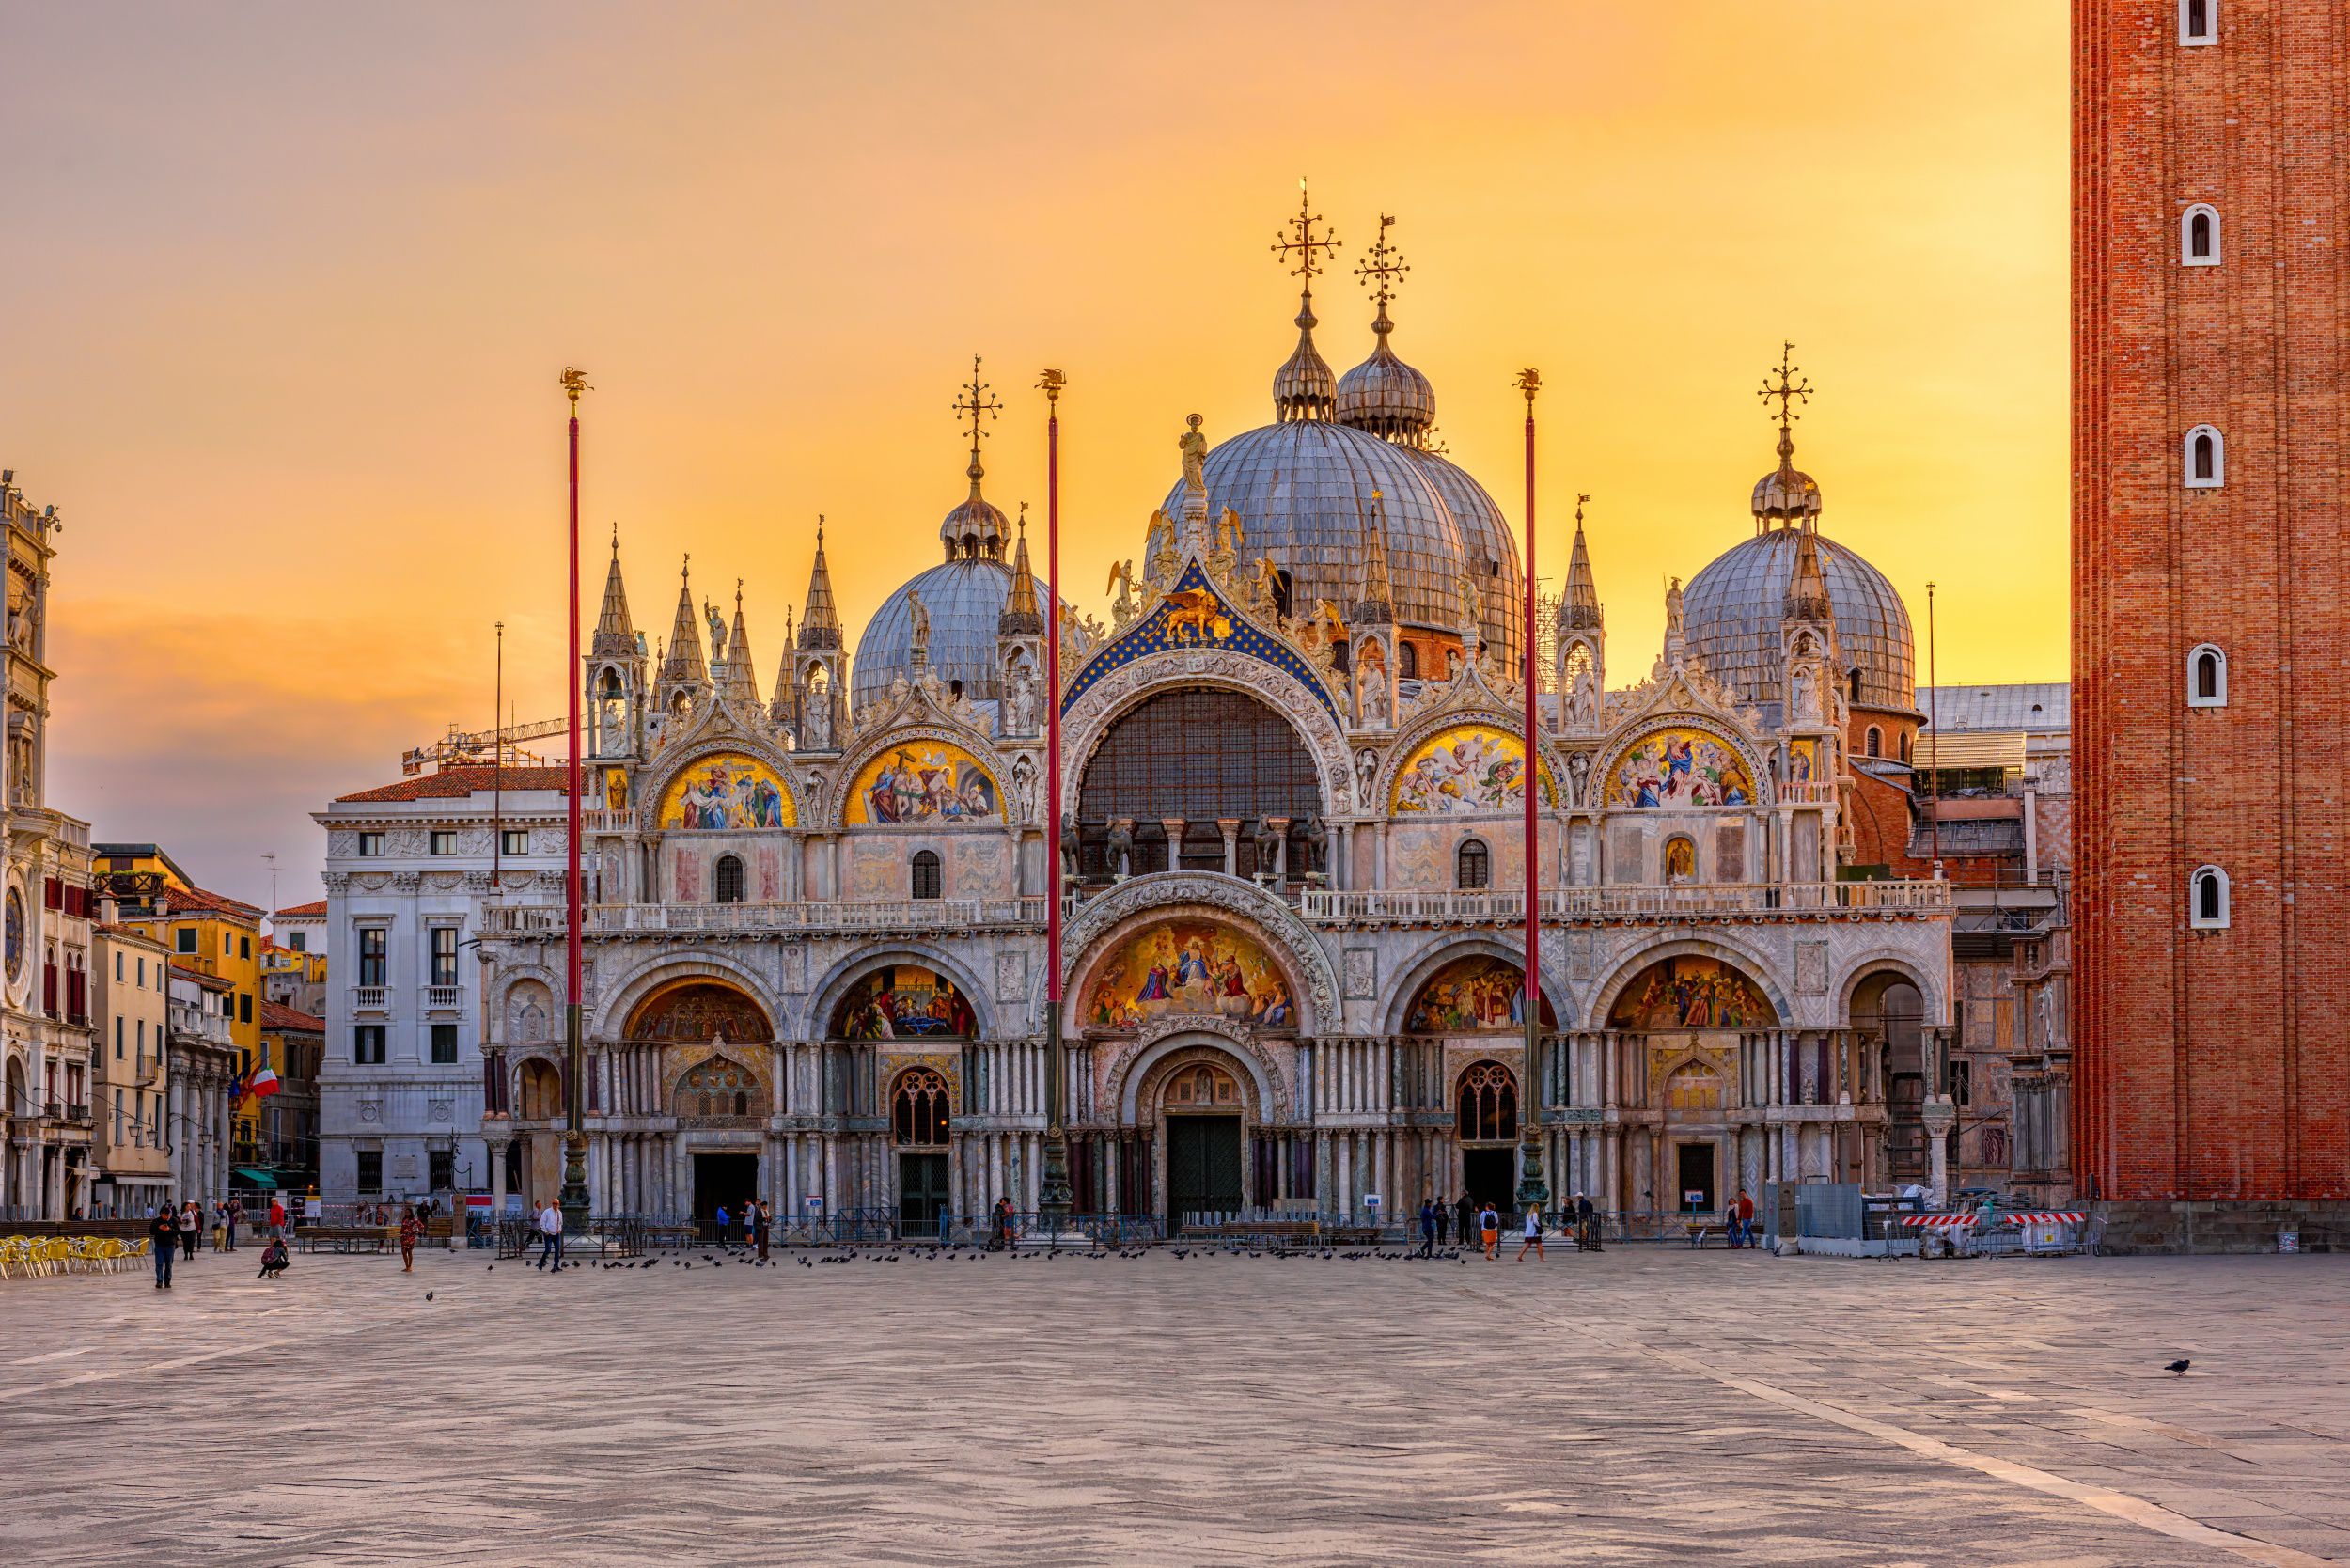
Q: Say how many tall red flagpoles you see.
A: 3